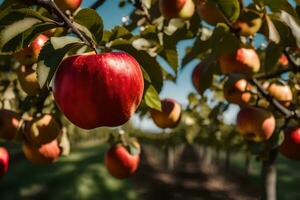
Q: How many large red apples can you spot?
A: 1